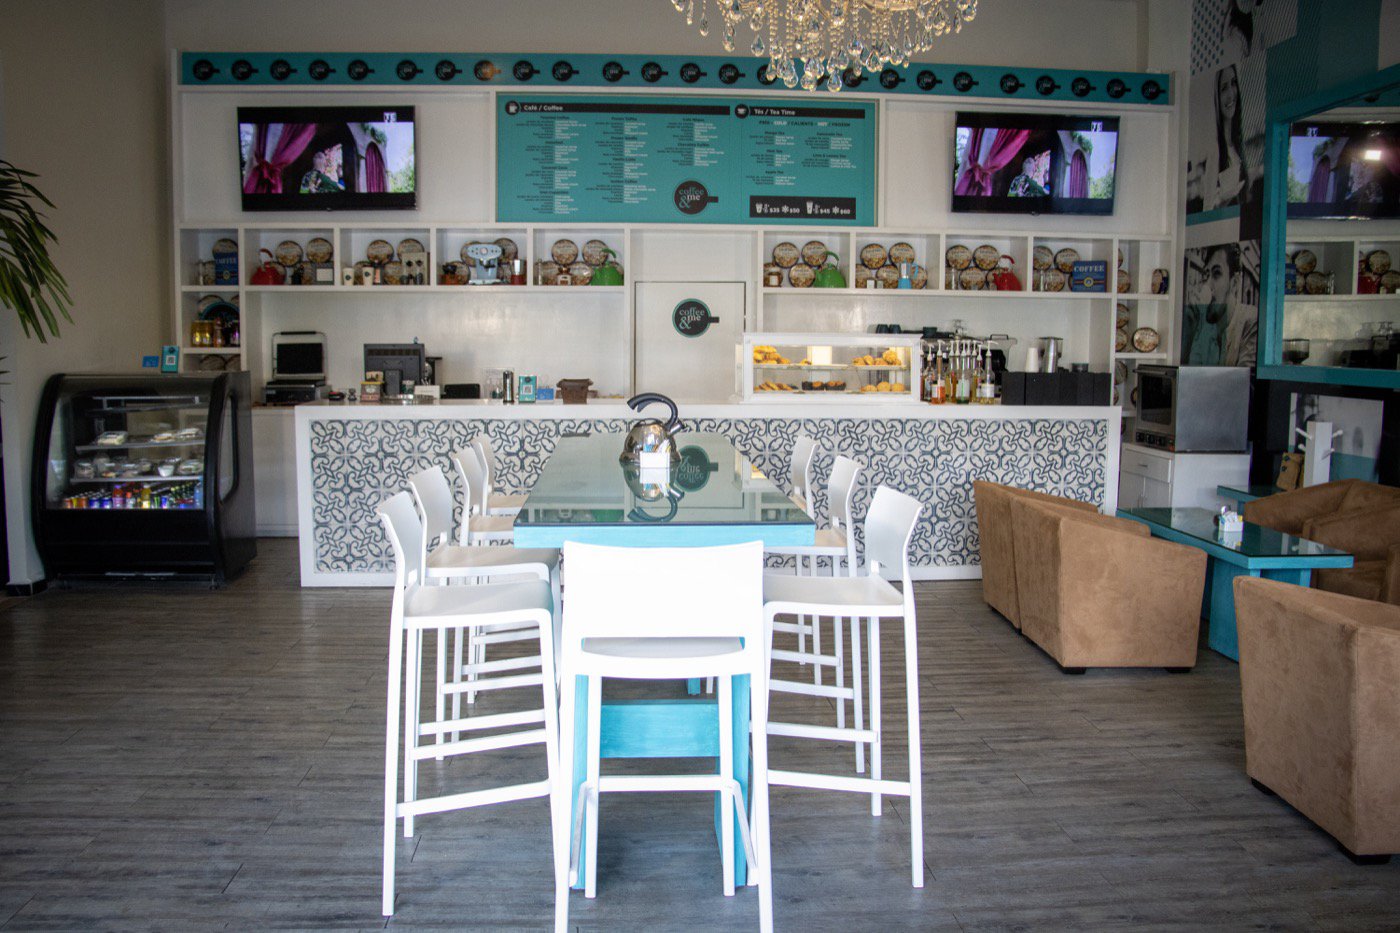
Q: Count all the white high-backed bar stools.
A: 8